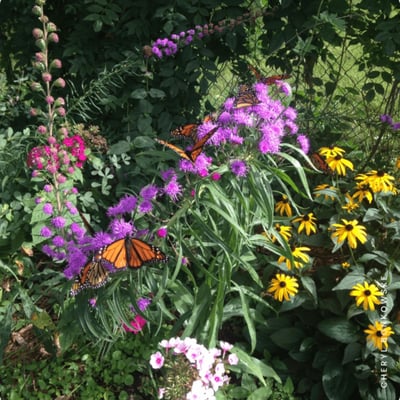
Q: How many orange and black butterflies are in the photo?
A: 7